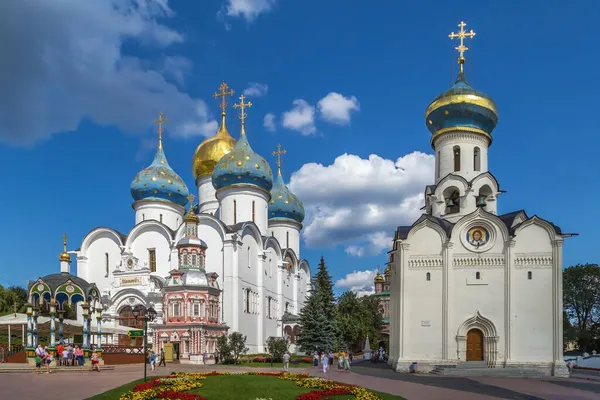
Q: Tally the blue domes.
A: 4